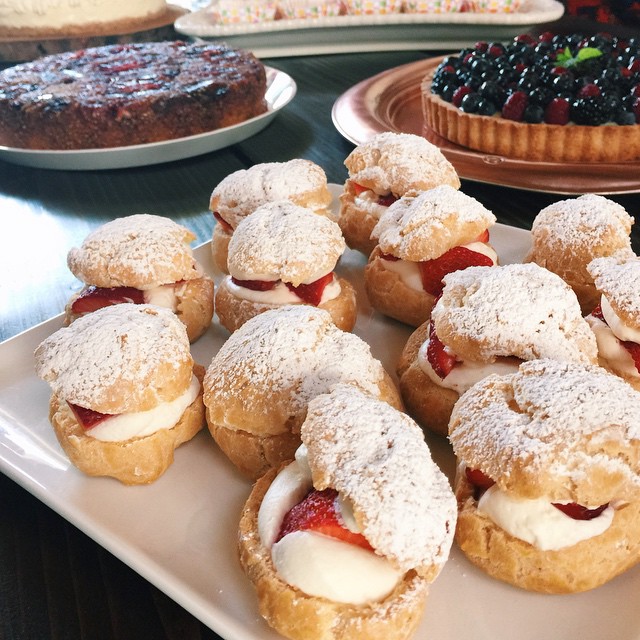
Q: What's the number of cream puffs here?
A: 12